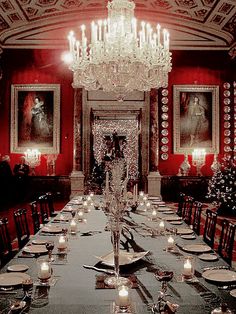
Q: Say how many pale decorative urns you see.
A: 2